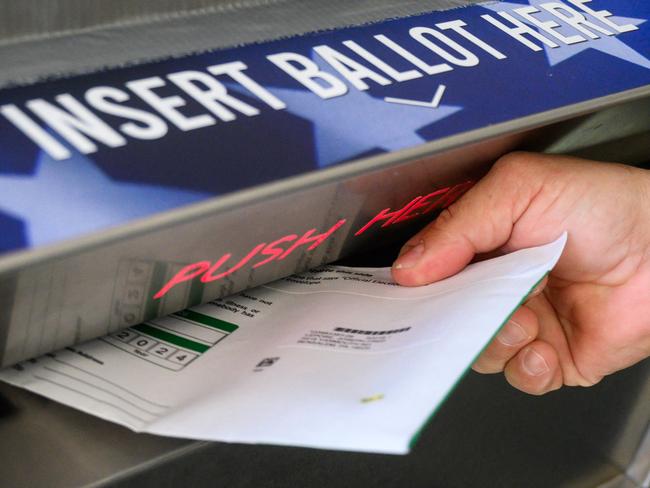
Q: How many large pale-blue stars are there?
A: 3